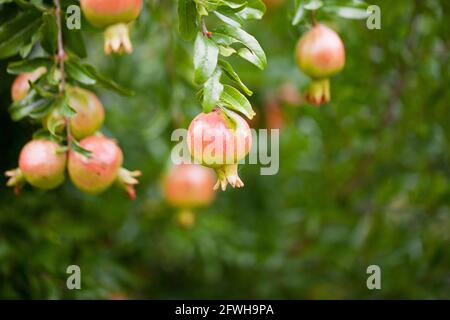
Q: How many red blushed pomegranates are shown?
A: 8